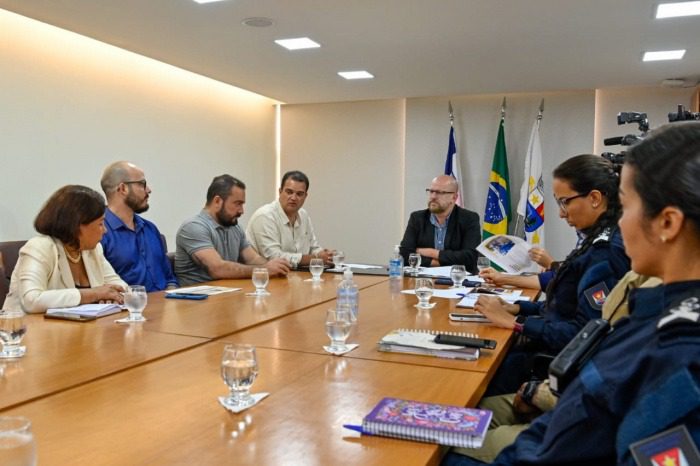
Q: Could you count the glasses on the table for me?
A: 12